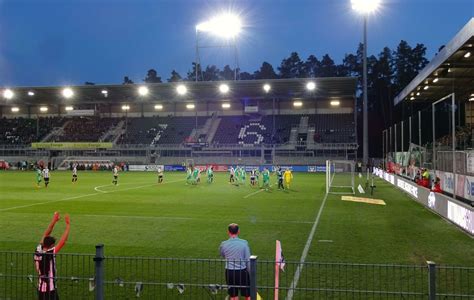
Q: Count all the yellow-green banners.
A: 1